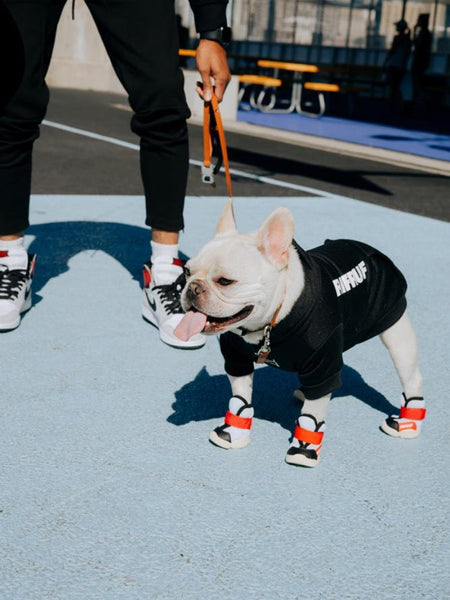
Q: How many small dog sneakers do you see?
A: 3